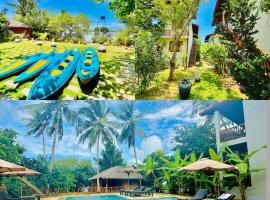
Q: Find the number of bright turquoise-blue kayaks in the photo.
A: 4